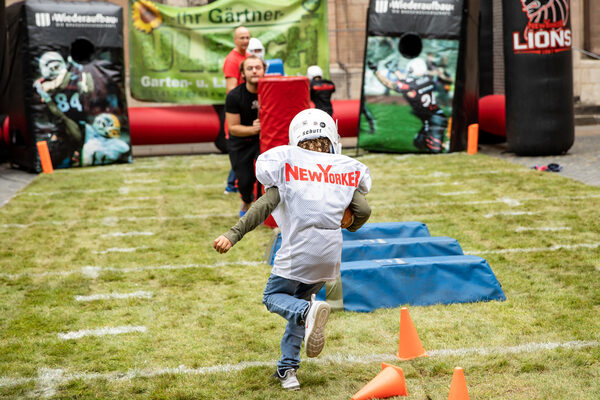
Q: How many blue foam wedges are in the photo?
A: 3